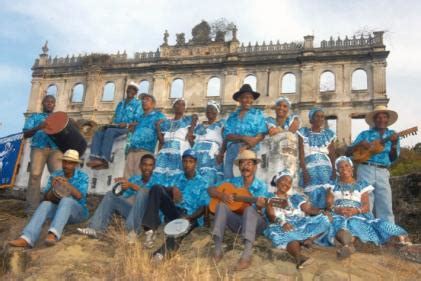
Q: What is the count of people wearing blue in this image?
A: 15